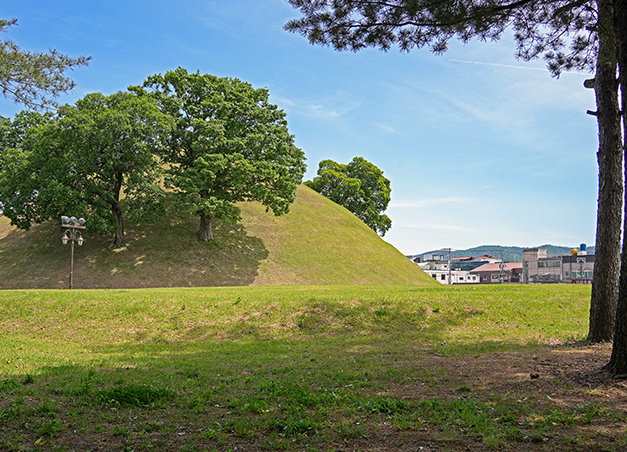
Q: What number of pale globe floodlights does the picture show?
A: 3